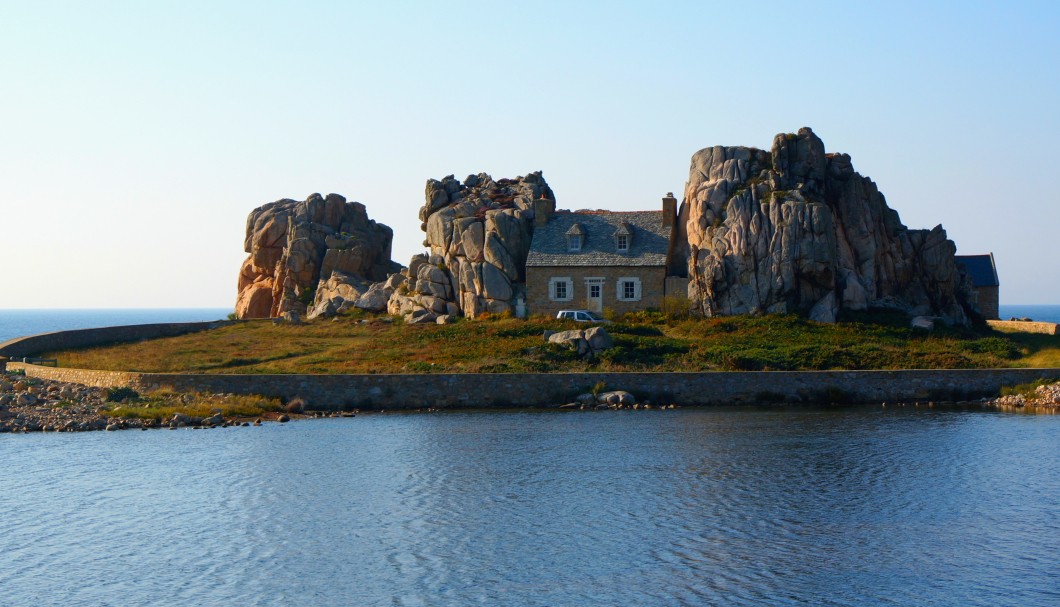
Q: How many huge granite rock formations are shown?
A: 3